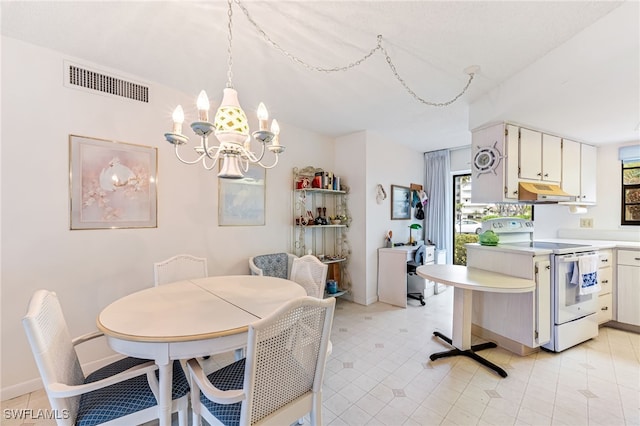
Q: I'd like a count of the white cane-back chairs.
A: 4